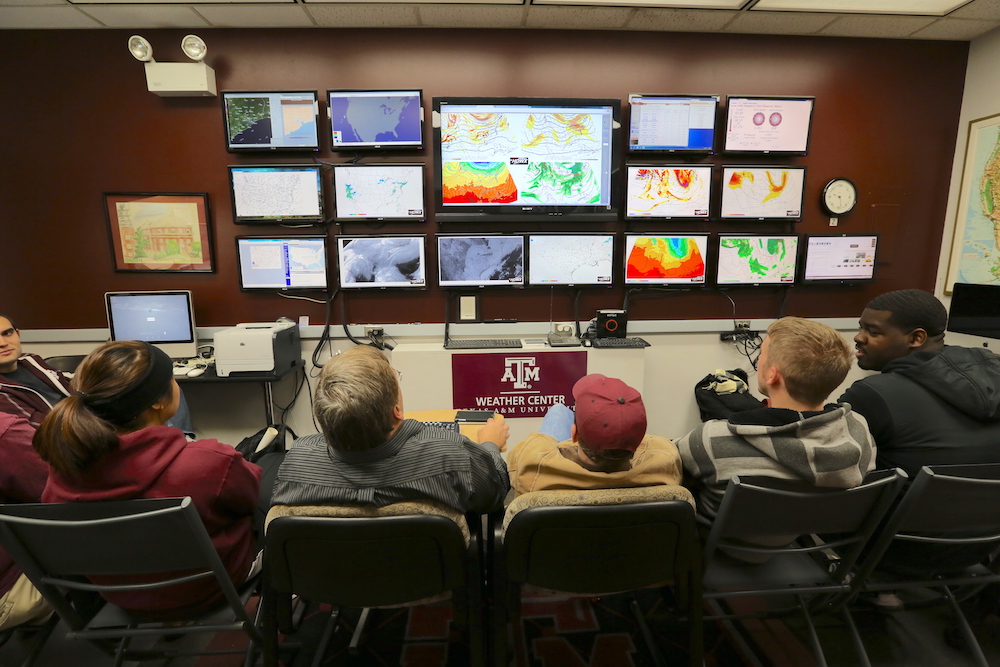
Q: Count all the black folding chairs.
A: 3